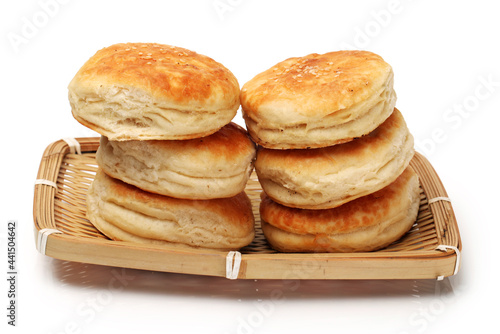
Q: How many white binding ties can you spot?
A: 6